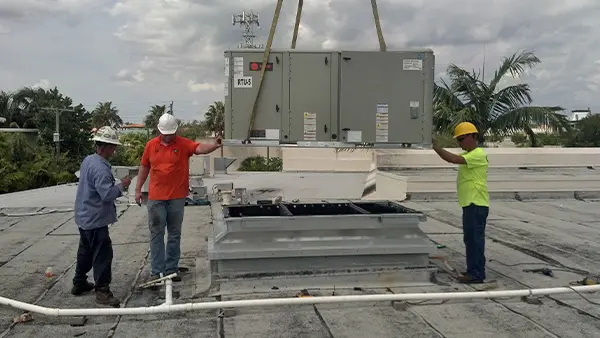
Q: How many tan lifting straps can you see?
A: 3